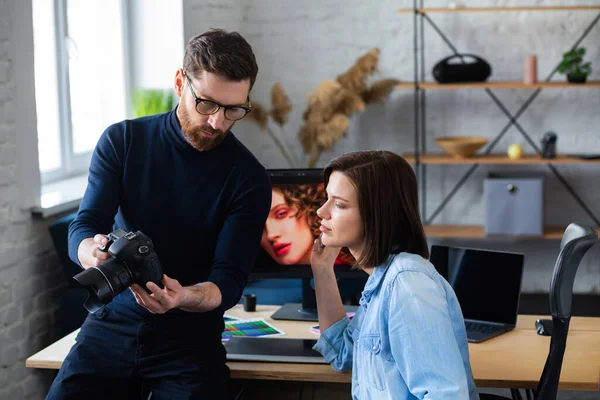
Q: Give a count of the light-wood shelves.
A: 4